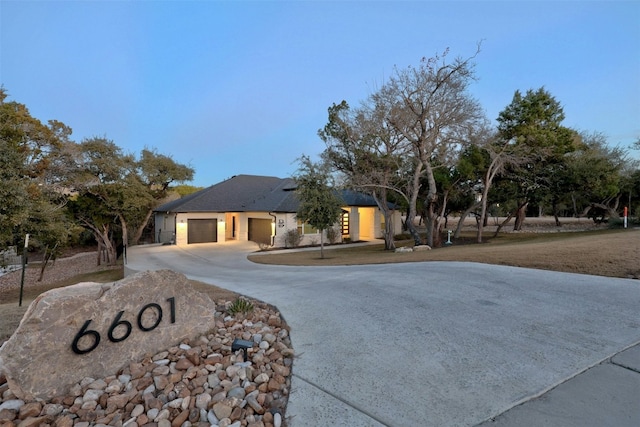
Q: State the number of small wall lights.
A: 3